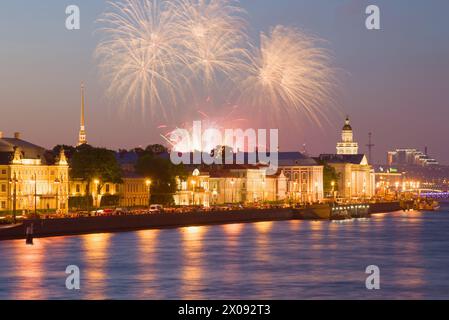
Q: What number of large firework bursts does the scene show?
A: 3